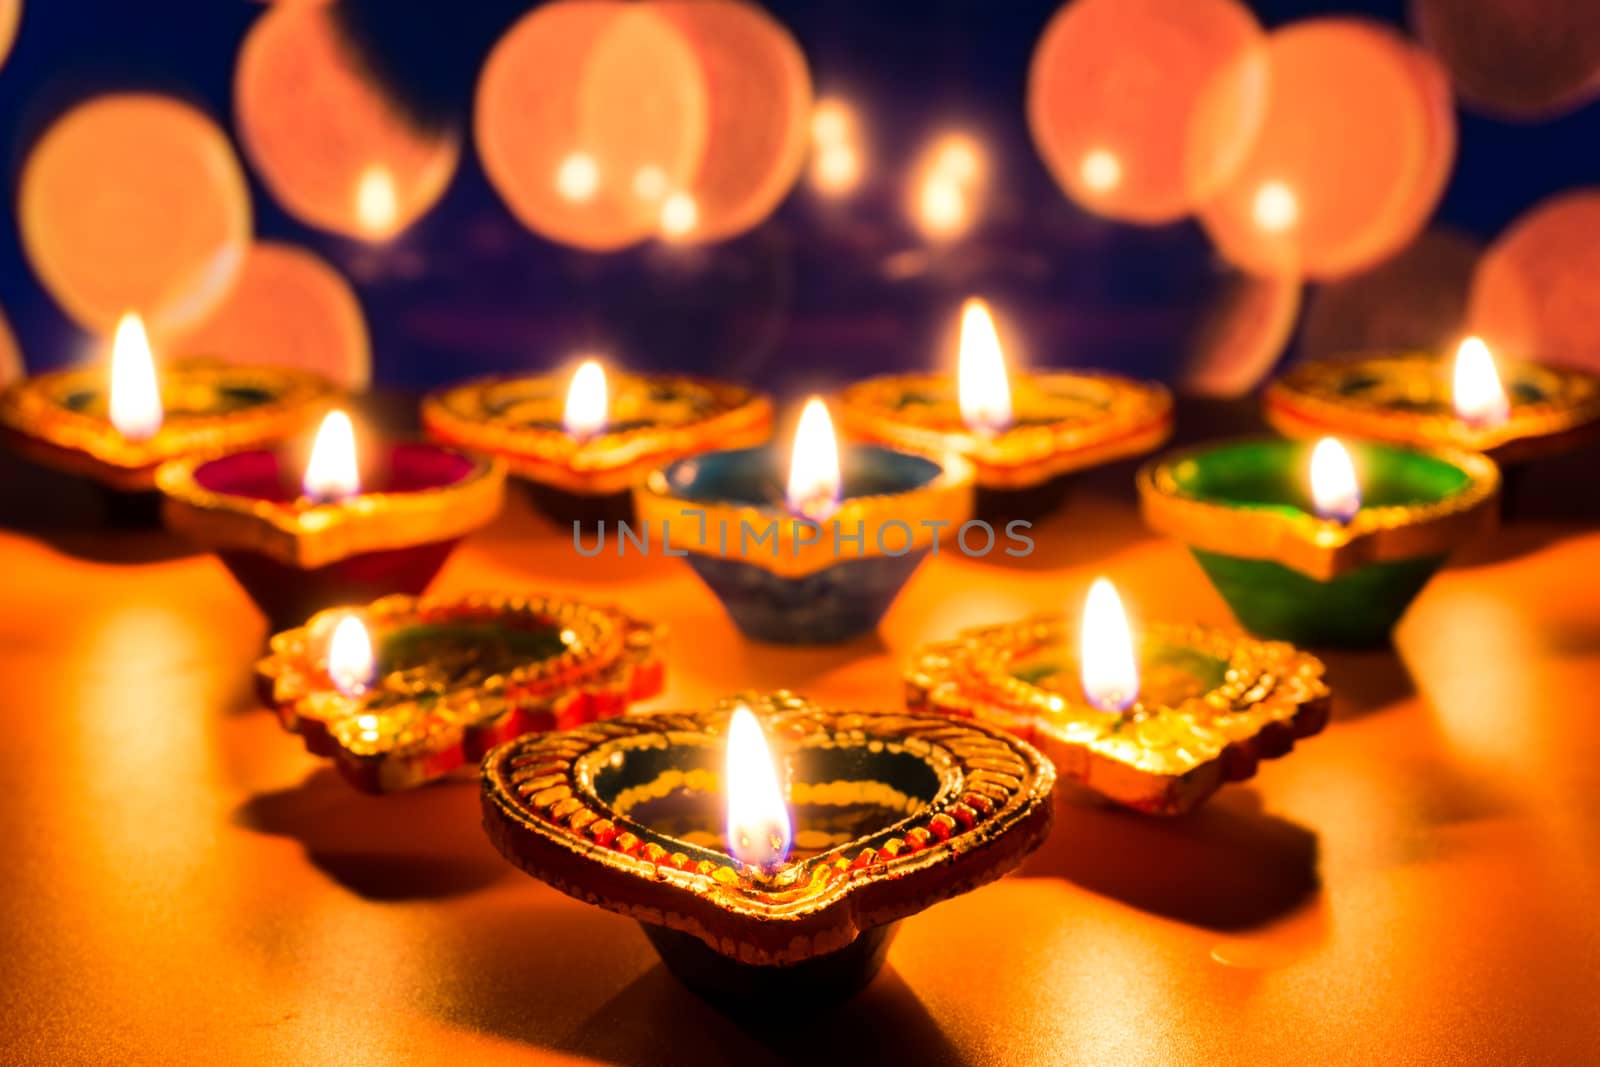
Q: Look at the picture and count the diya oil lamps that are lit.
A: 10